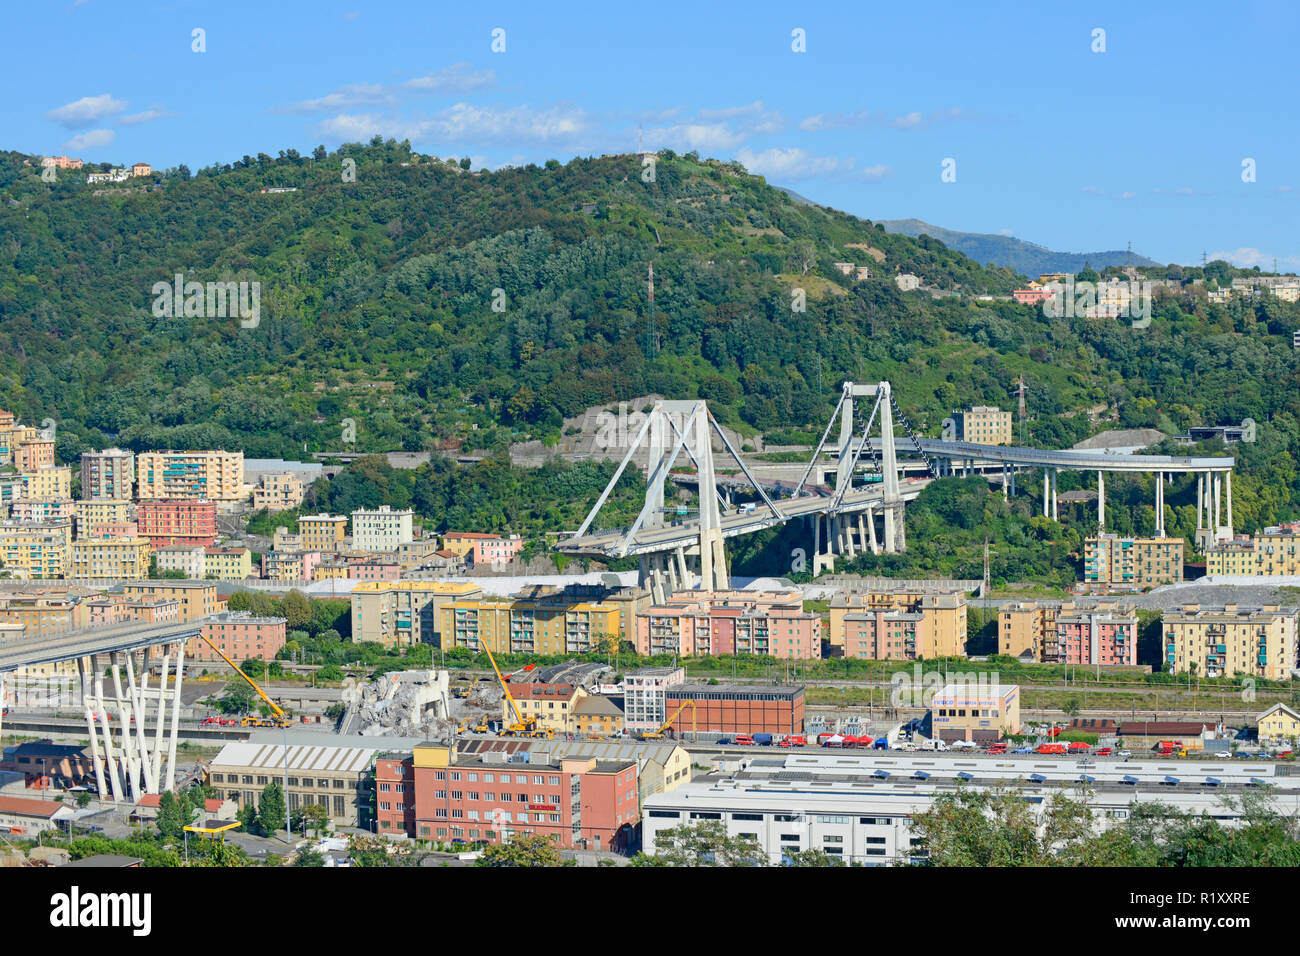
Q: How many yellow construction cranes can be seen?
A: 3